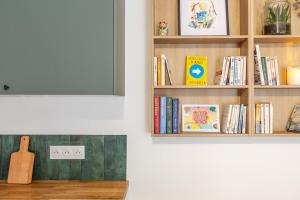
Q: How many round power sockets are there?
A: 3